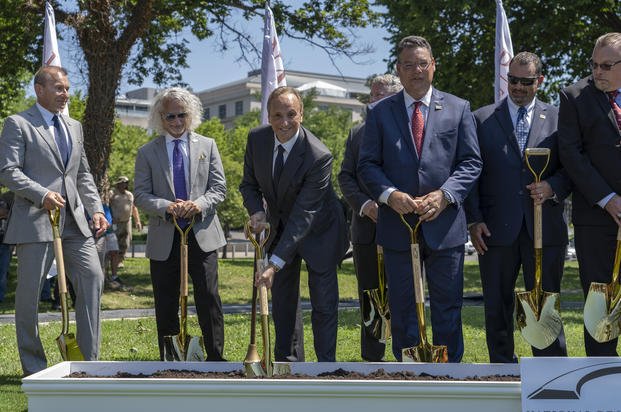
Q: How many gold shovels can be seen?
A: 7